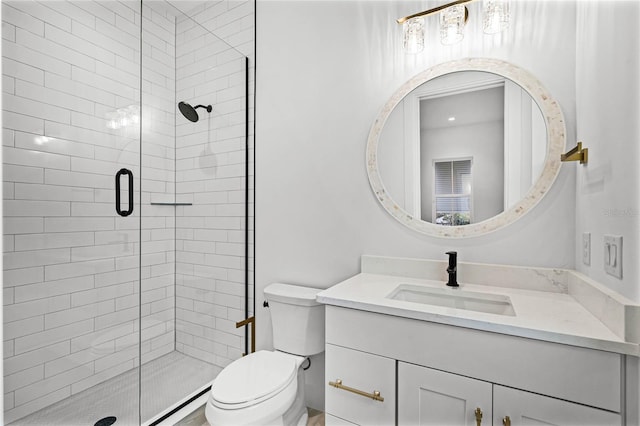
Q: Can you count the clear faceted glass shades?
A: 3